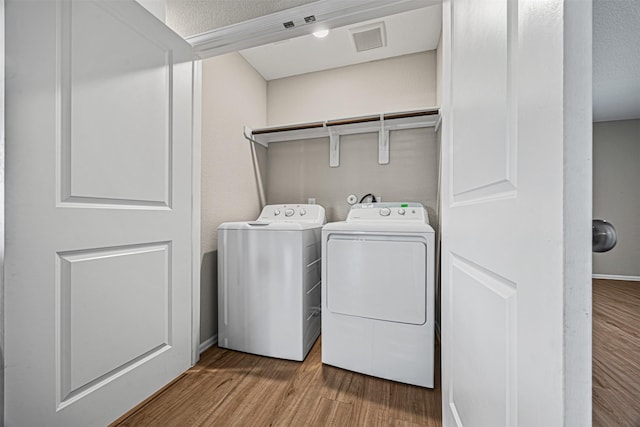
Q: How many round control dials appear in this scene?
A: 5